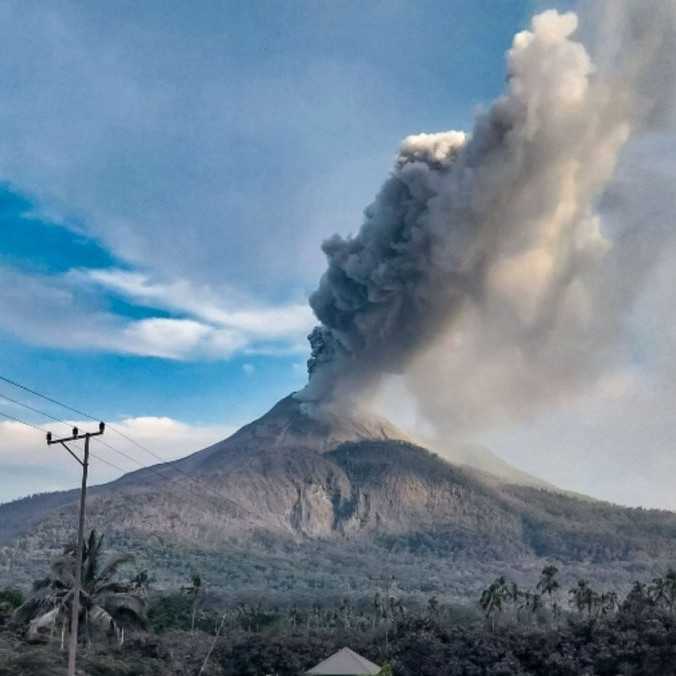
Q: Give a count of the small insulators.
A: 3